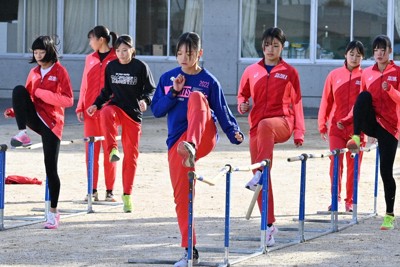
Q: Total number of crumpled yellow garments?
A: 0